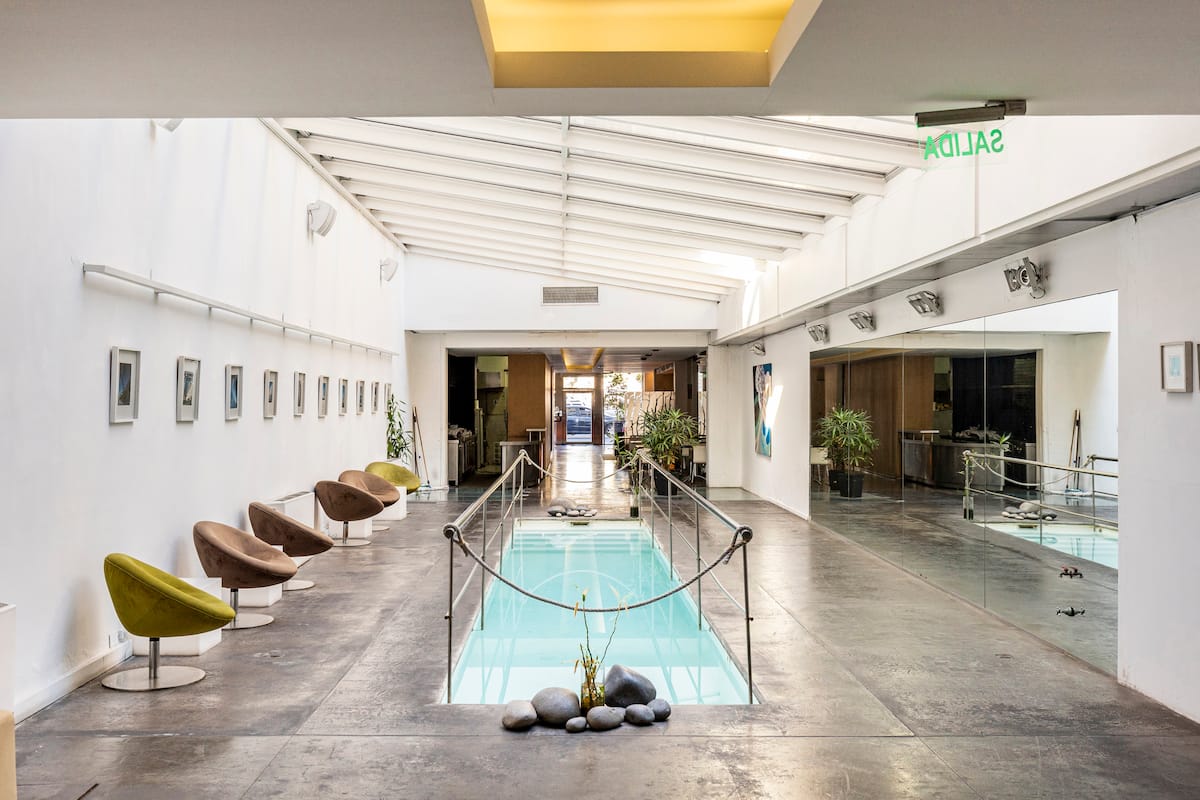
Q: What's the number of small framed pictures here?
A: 11